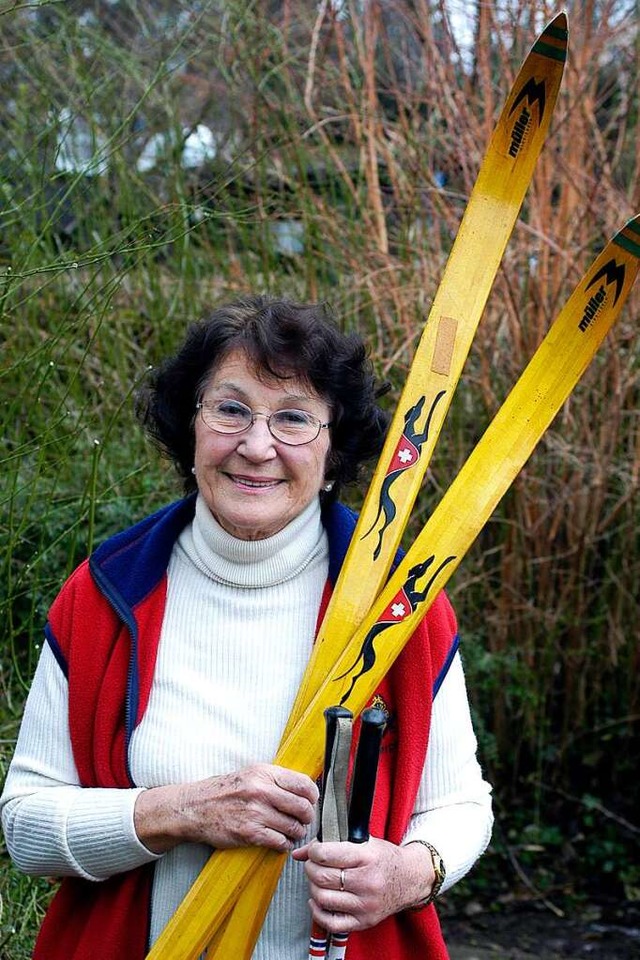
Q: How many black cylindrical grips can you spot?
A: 2